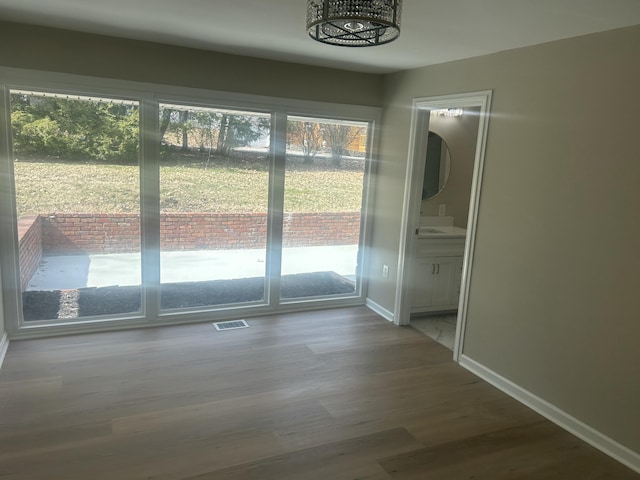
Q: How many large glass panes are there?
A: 3